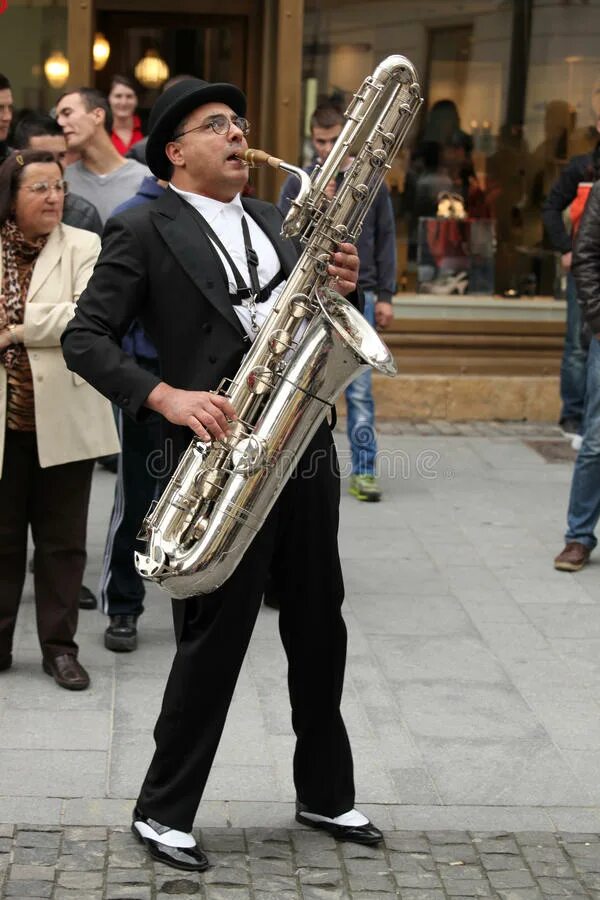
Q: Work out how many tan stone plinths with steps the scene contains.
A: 1